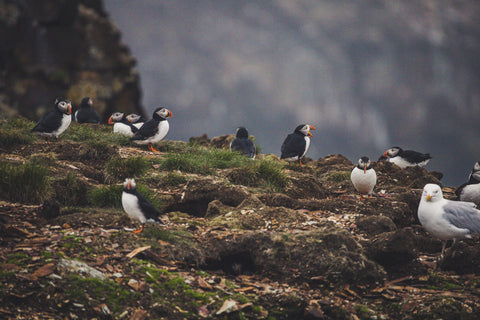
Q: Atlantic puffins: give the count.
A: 11